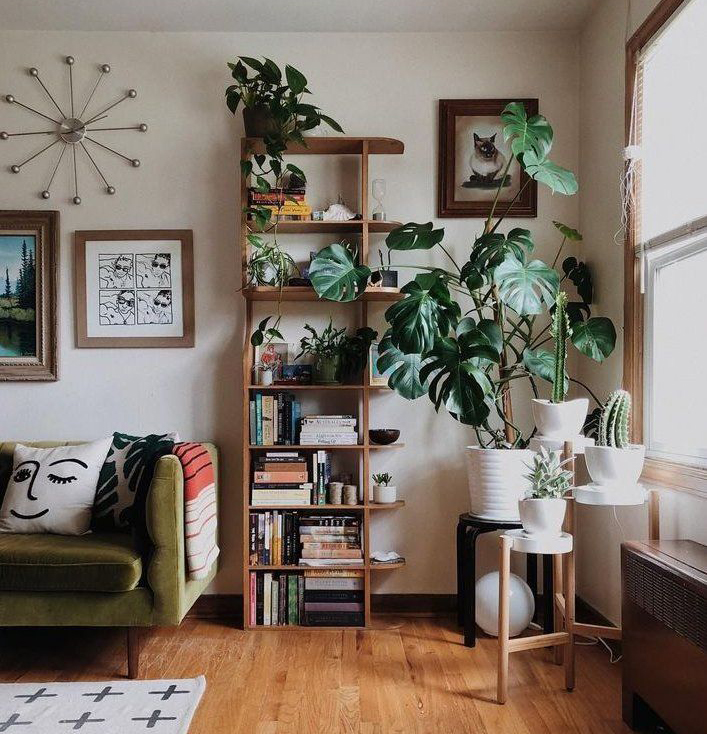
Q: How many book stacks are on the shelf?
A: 5